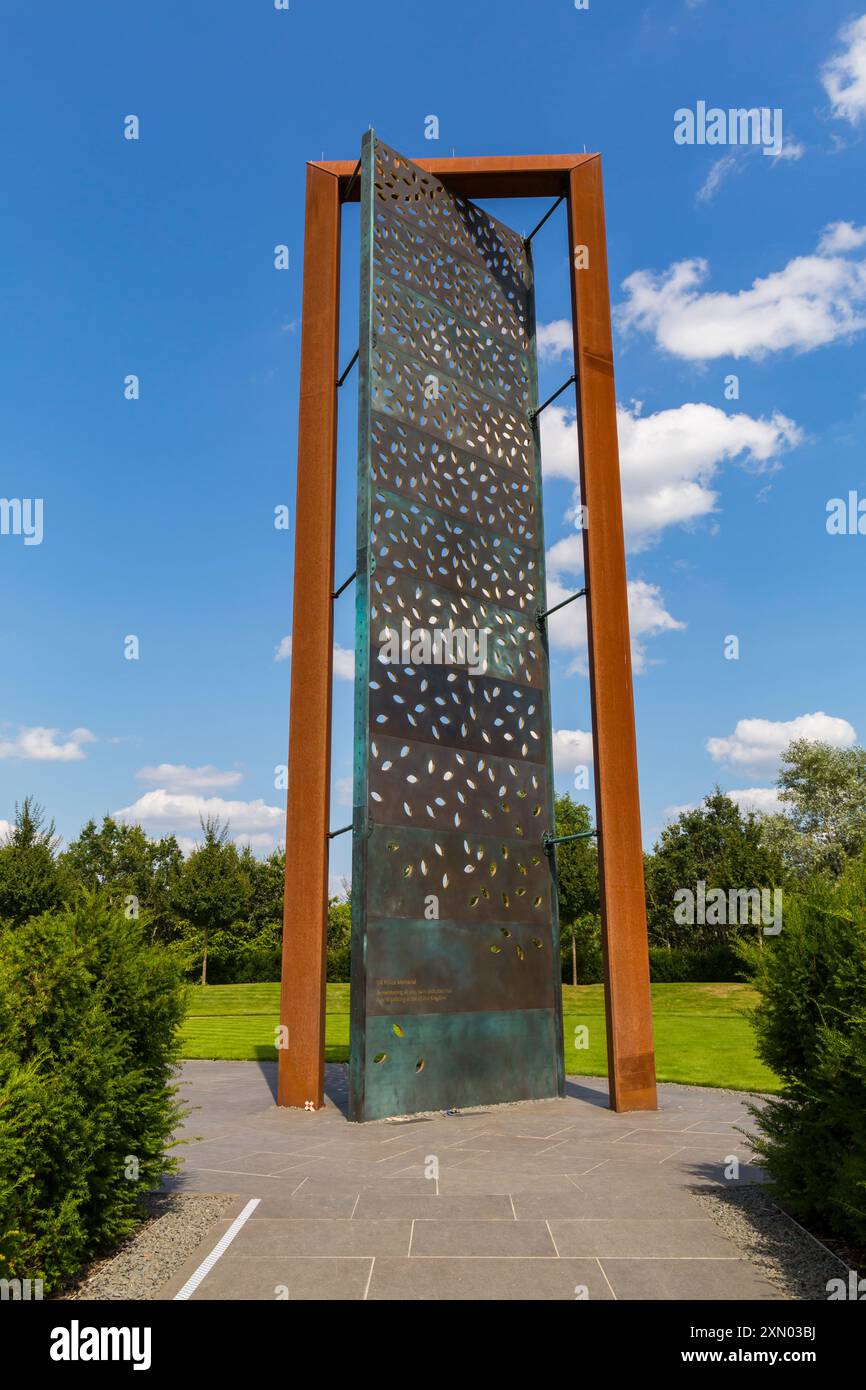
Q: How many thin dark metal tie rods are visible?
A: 8